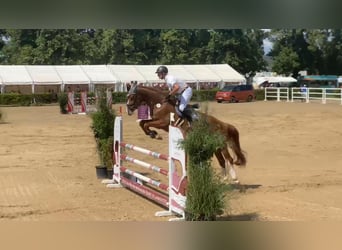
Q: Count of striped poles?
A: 3